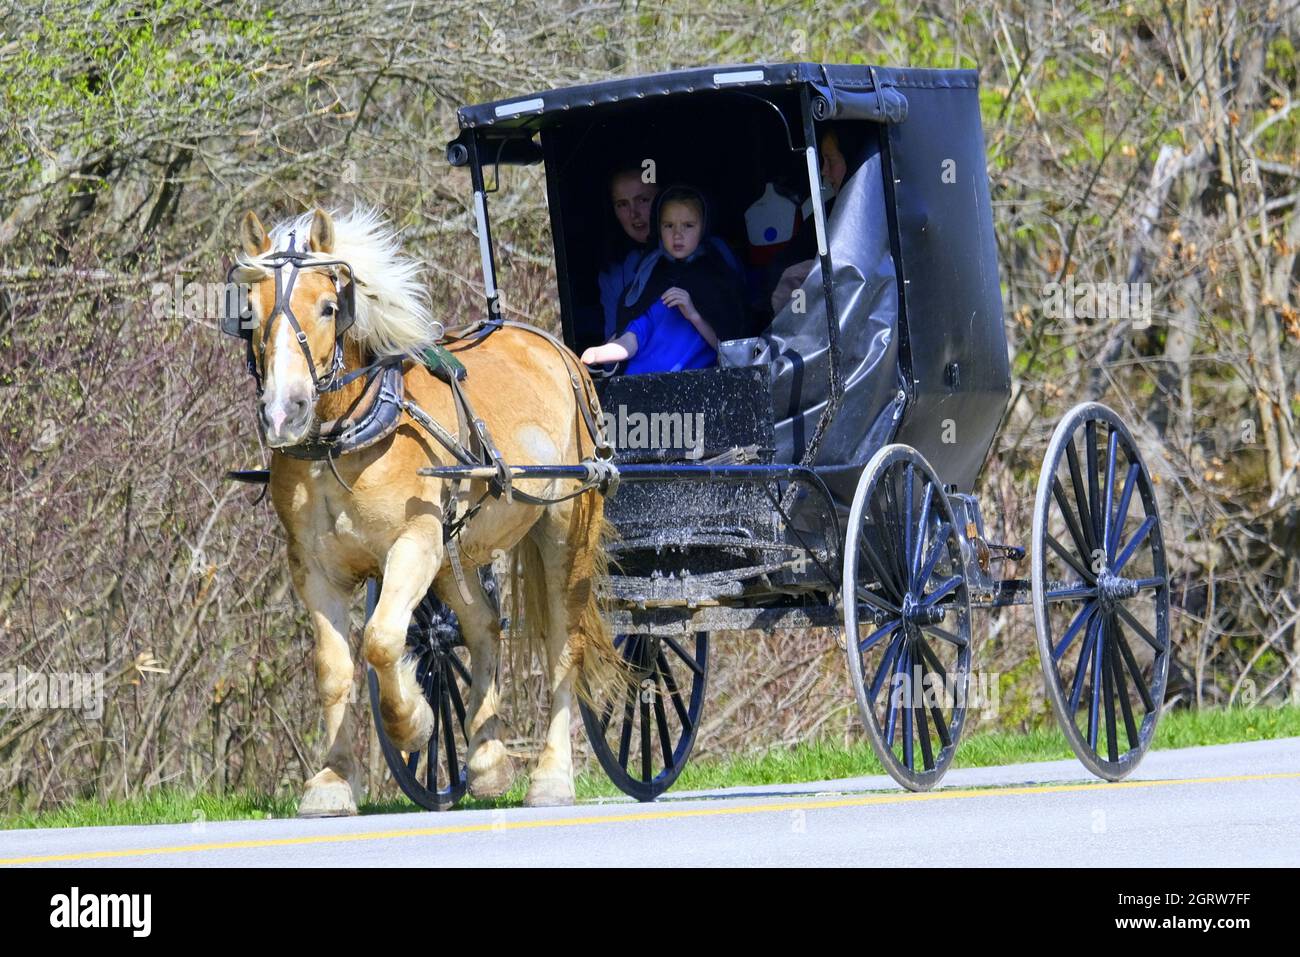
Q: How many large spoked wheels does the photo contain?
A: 4